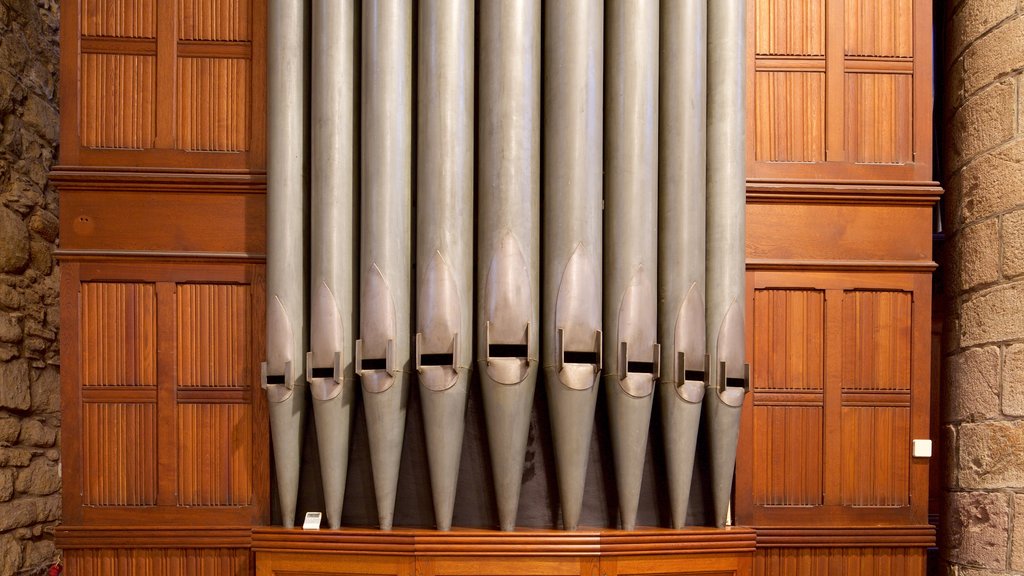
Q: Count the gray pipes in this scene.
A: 9